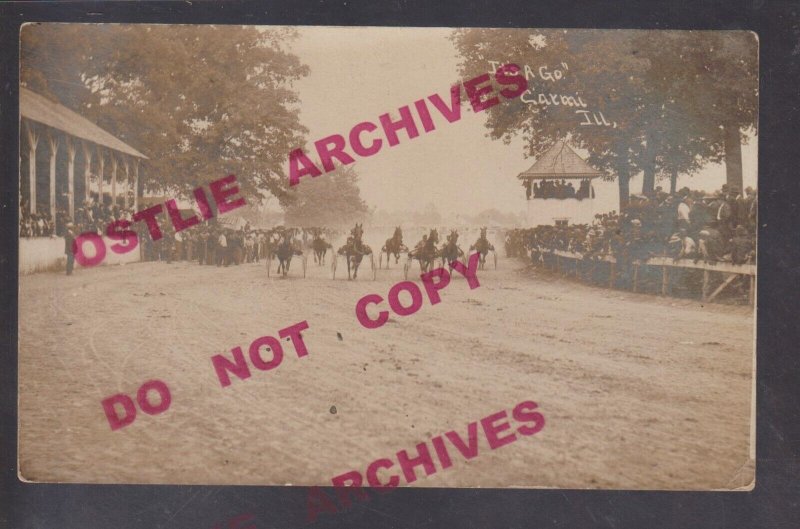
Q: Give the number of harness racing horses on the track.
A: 7